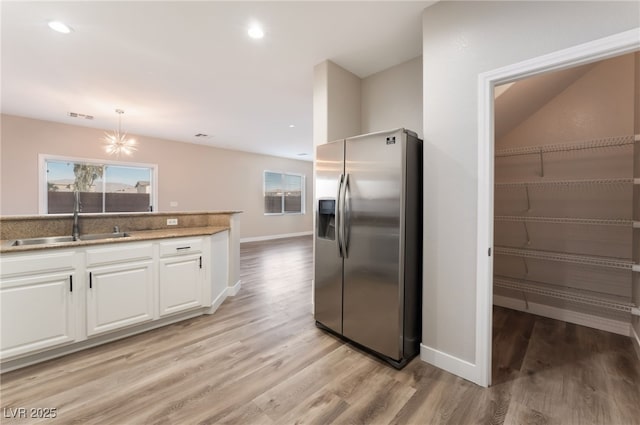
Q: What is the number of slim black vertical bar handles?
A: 3